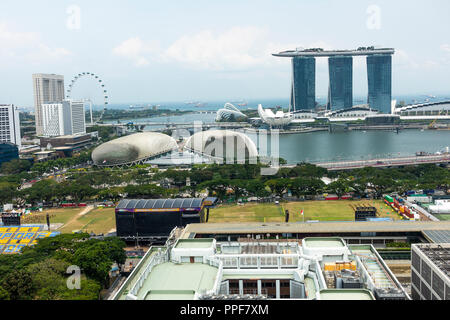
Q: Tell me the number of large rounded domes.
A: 2